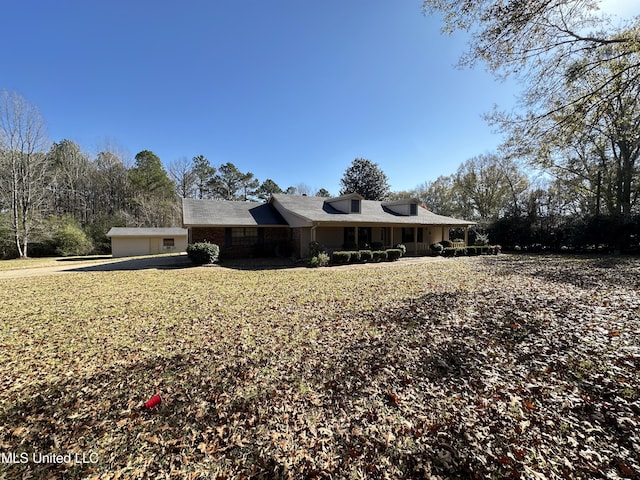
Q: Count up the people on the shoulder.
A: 0